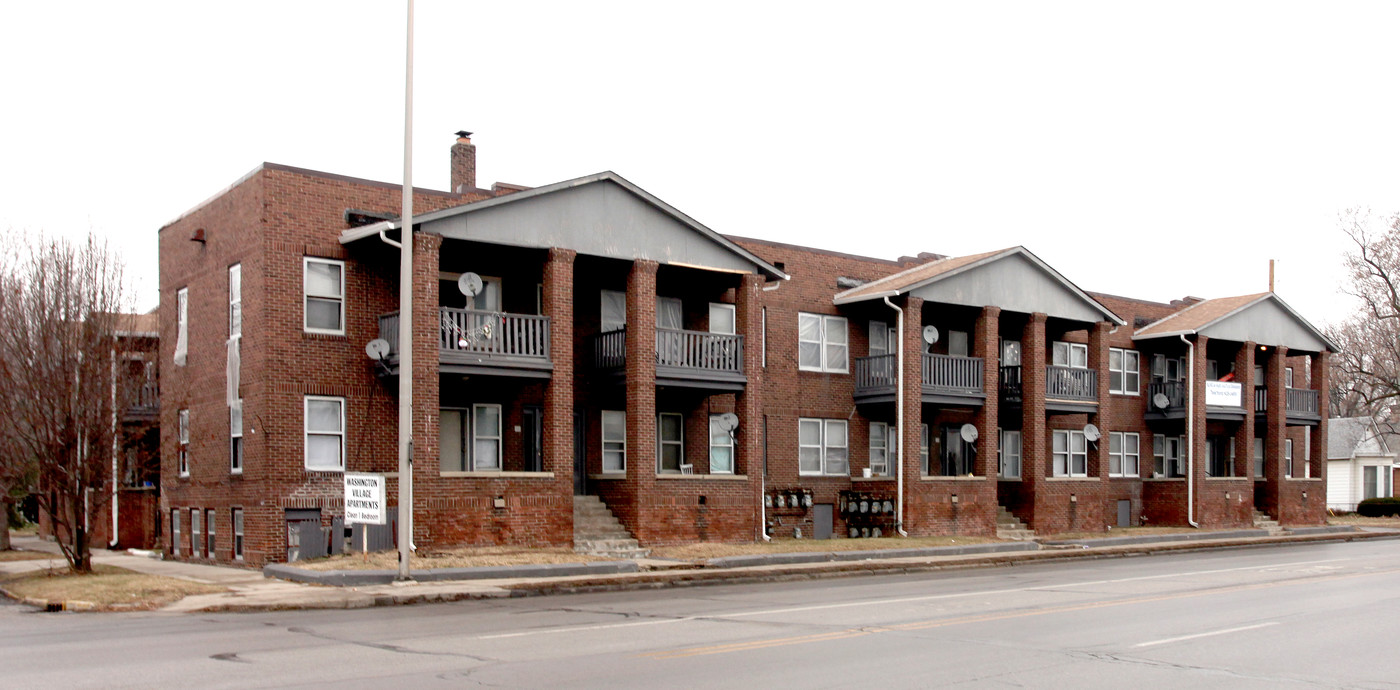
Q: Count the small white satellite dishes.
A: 7